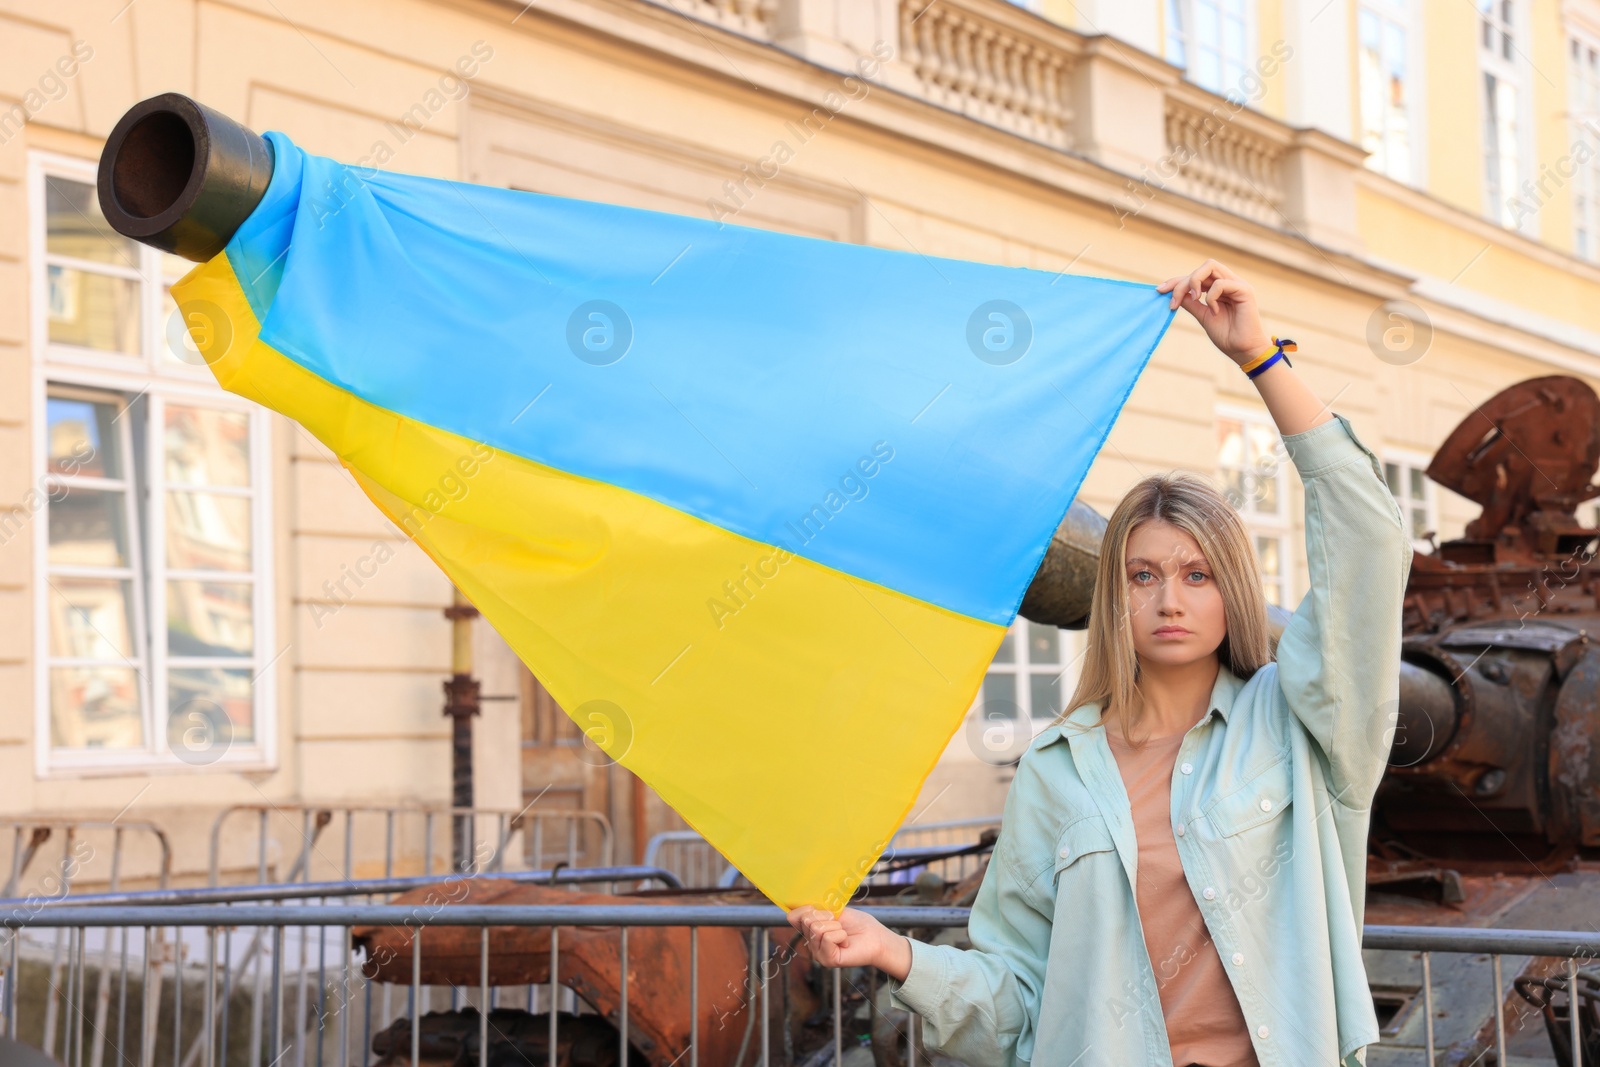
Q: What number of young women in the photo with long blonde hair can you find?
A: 1